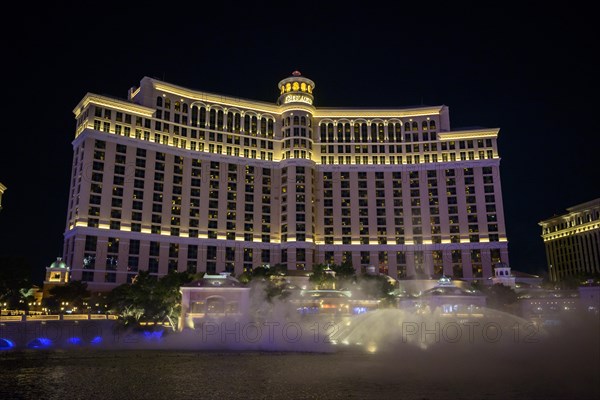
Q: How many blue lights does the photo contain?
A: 5